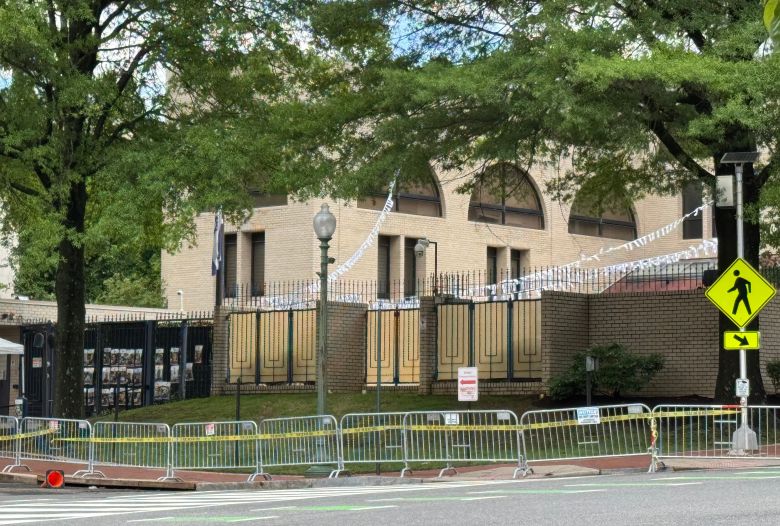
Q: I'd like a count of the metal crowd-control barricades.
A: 9